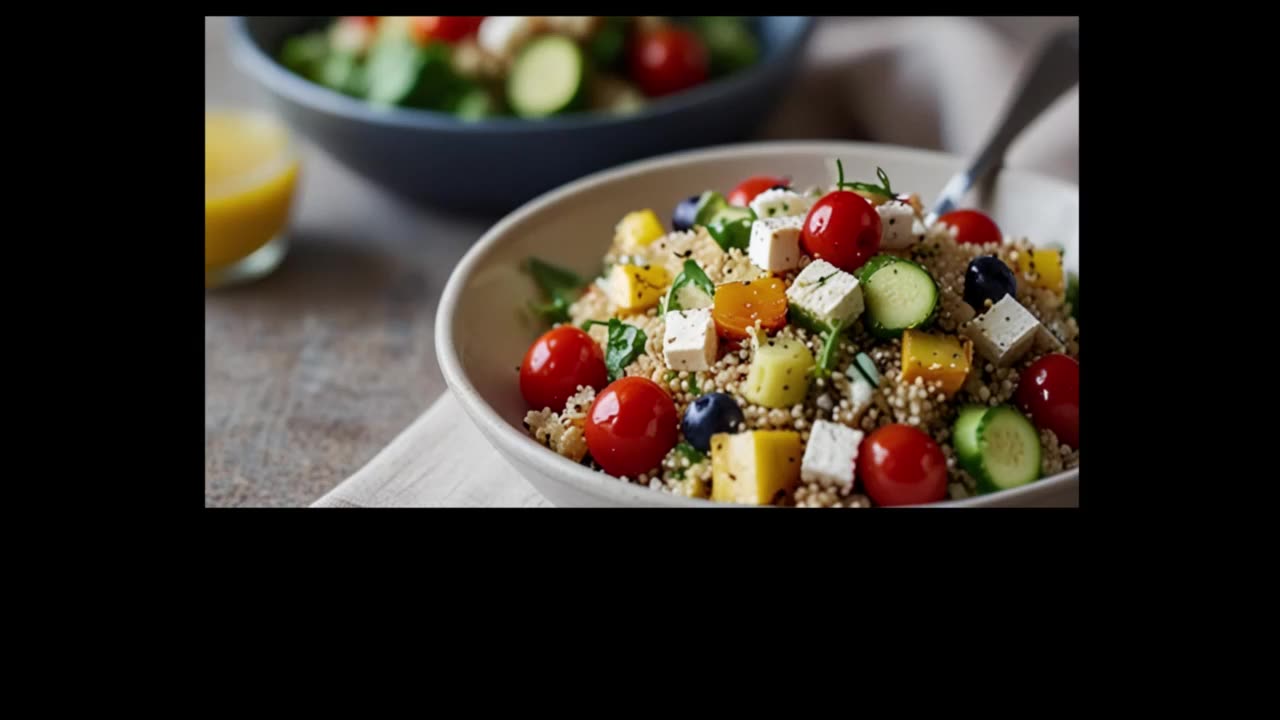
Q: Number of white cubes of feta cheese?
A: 7